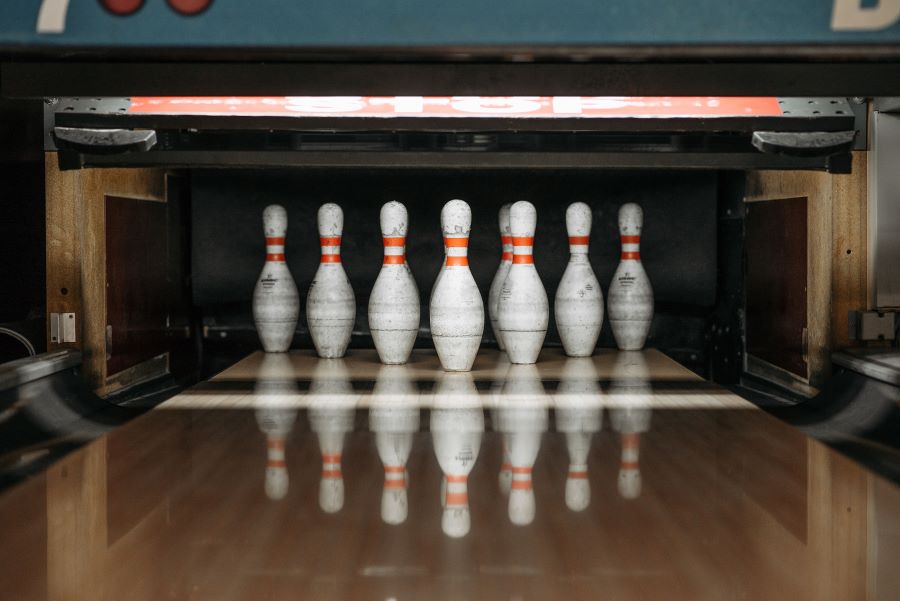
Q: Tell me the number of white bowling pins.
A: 8